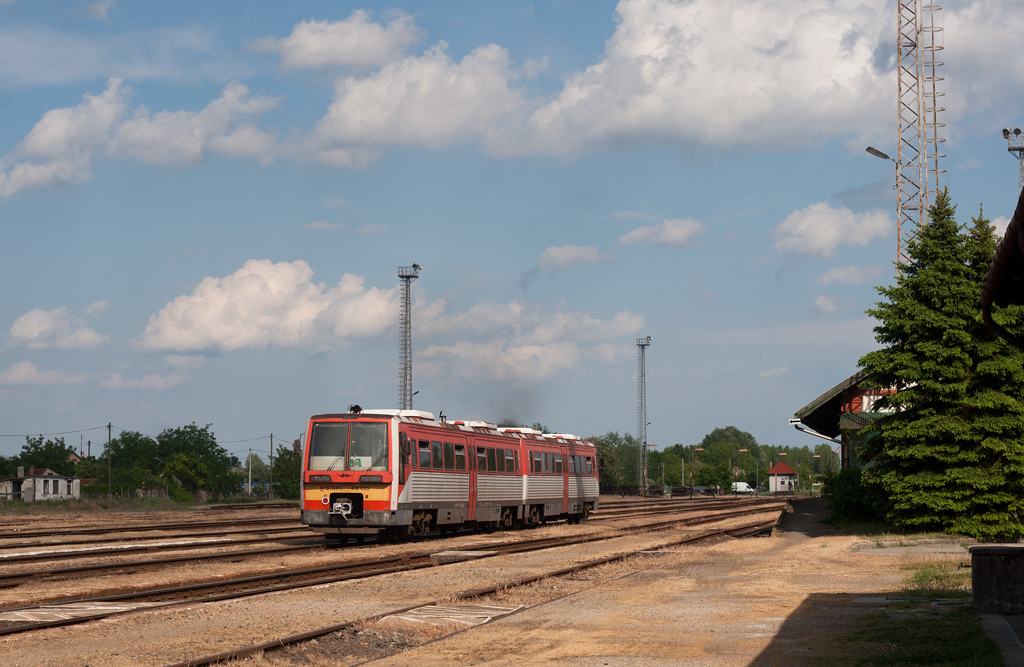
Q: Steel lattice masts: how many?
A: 4